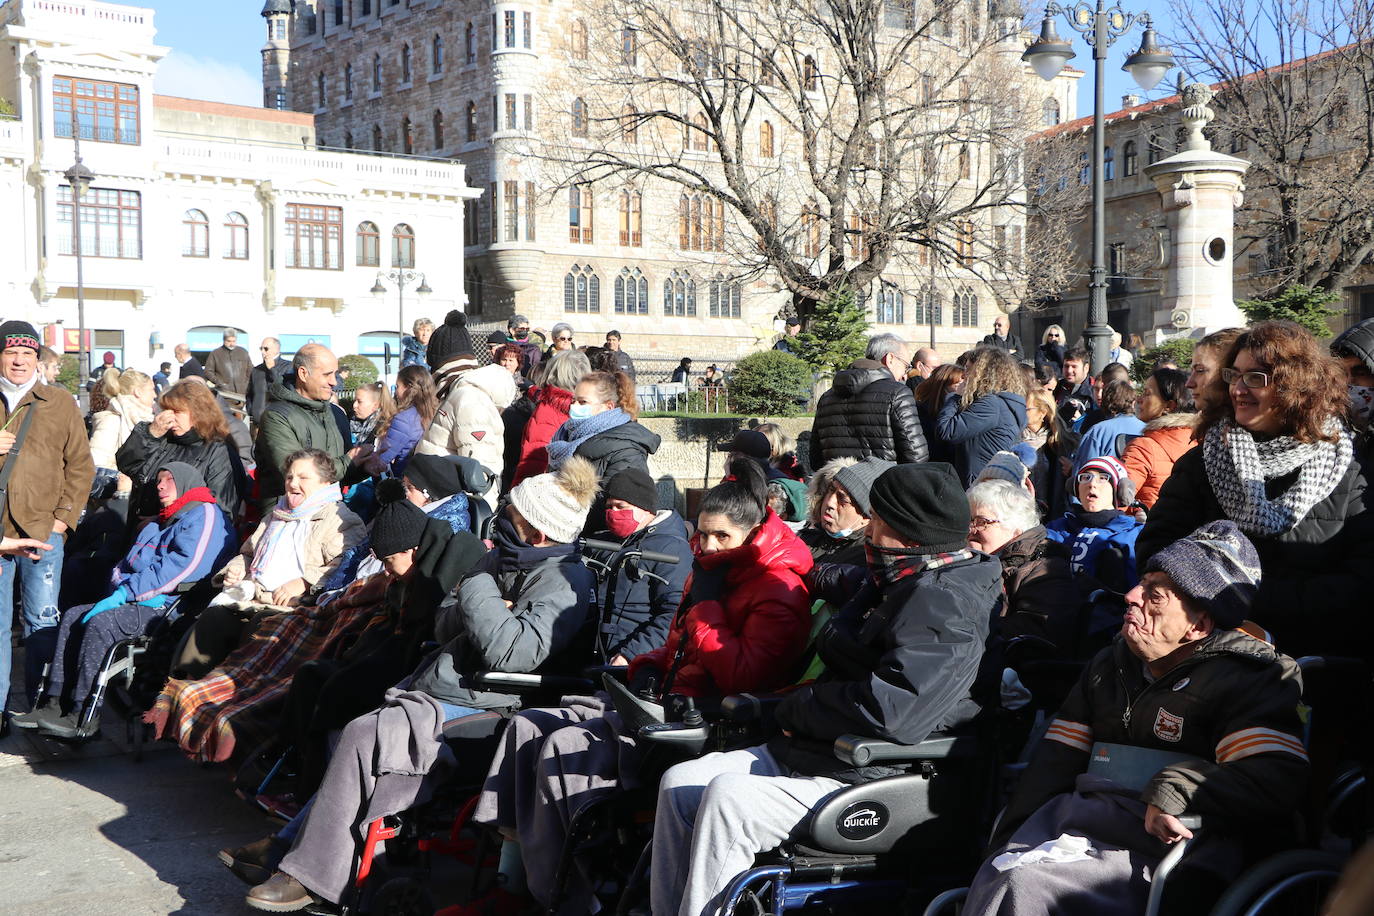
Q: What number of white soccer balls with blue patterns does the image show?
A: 0